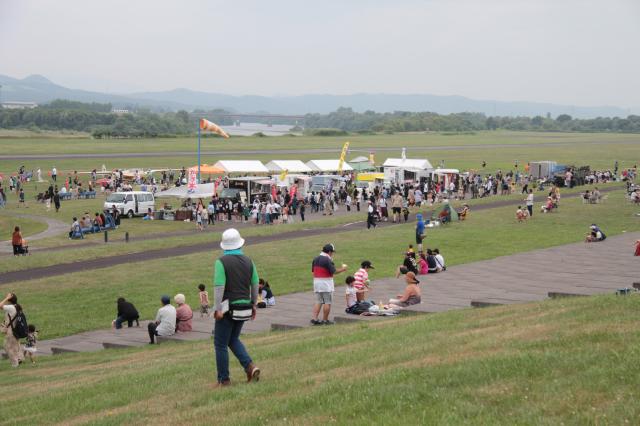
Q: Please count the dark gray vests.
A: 1